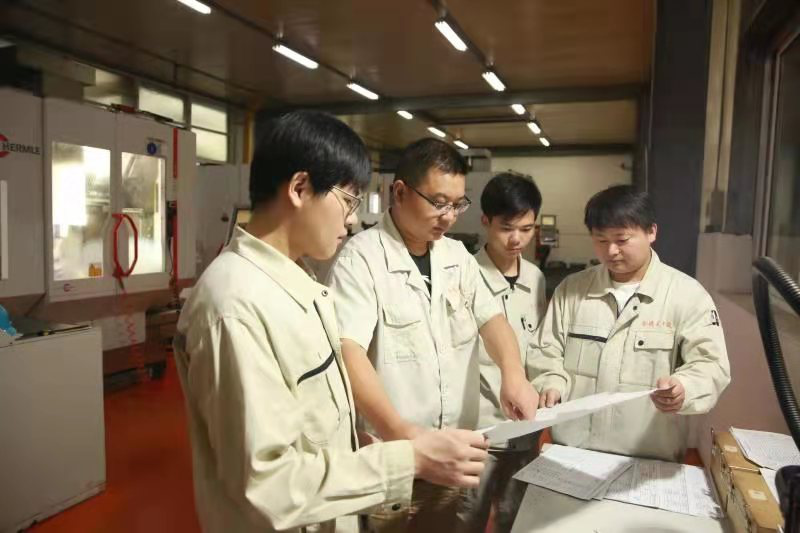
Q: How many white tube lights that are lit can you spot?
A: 11